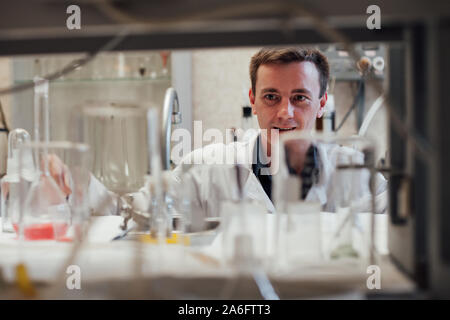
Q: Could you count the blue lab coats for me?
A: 0